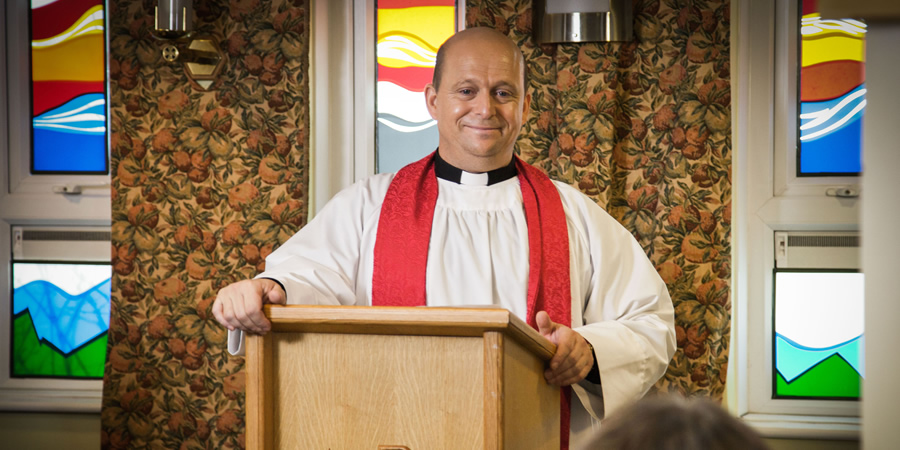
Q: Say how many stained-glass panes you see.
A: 5